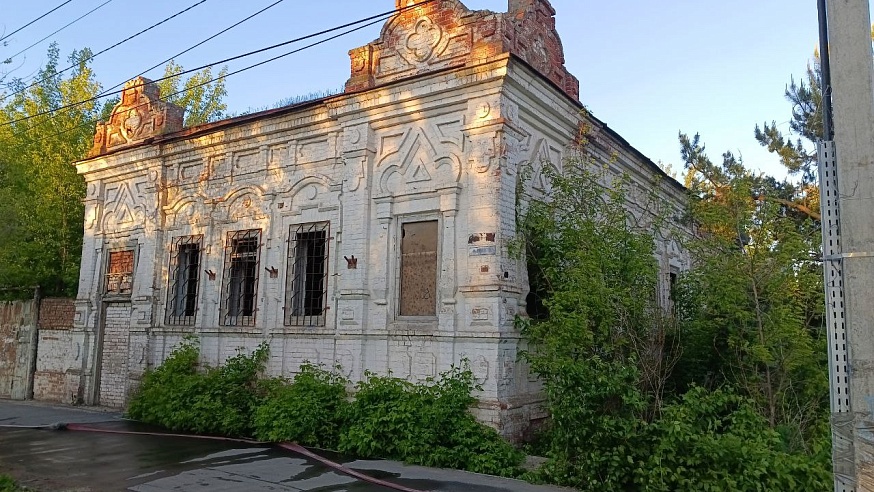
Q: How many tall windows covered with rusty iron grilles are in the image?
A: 3